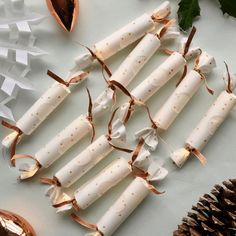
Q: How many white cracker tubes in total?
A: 10